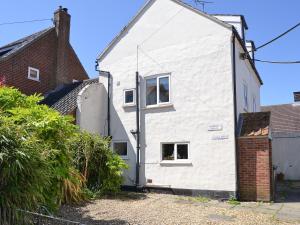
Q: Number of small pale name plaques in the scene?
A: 2